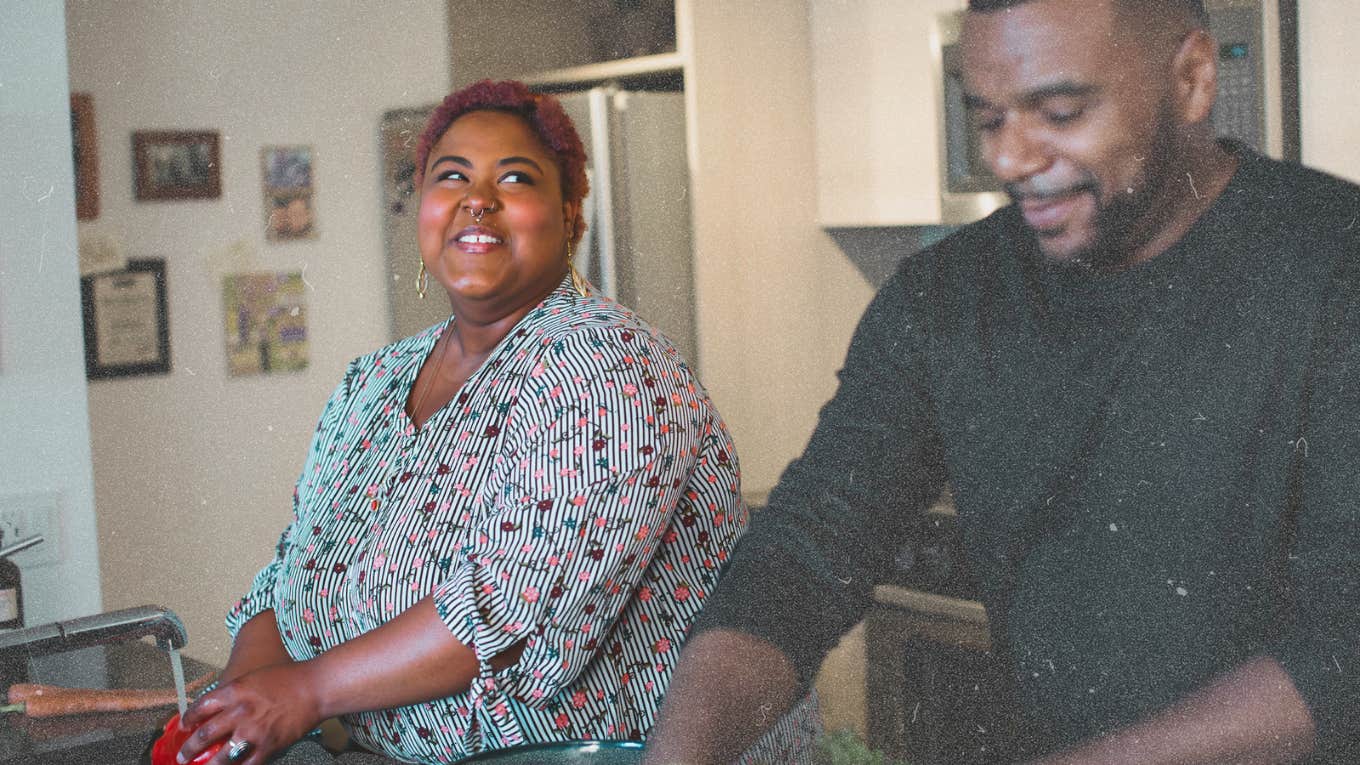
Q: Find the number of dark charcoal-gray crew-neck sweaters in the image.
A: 1